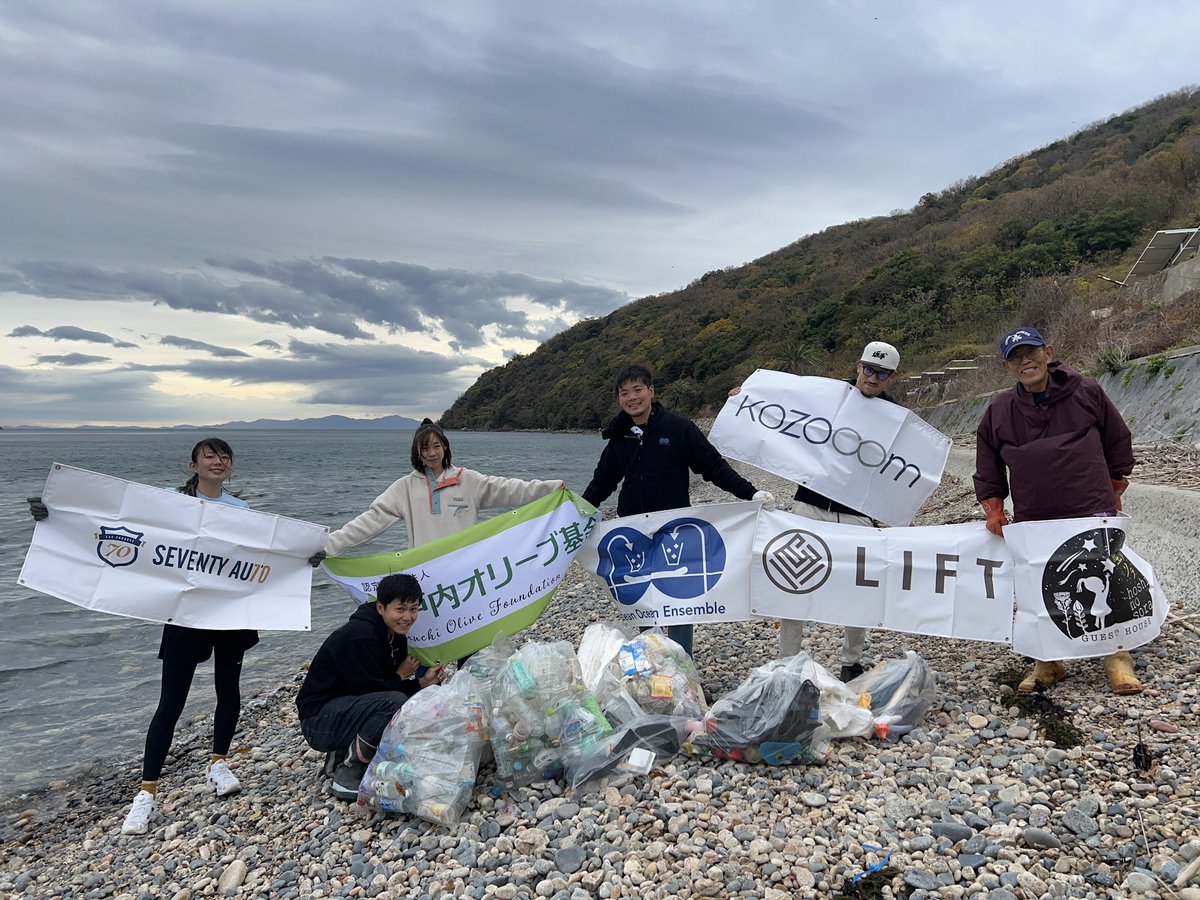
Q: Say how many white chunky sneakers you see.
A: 2